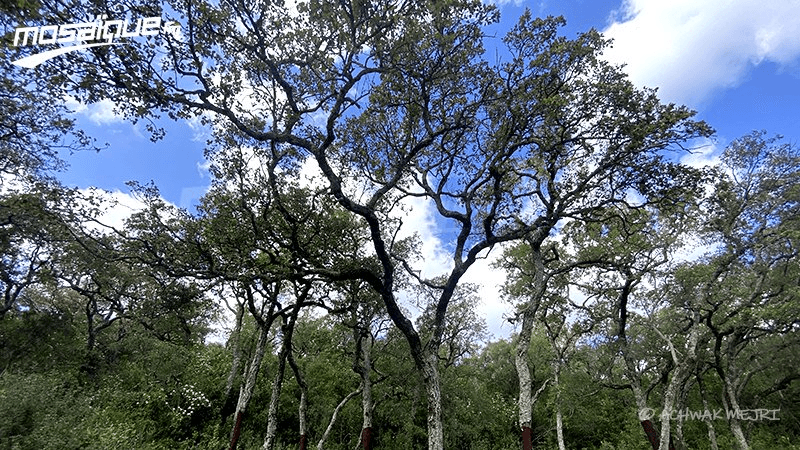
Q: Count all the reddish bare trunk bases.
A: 5